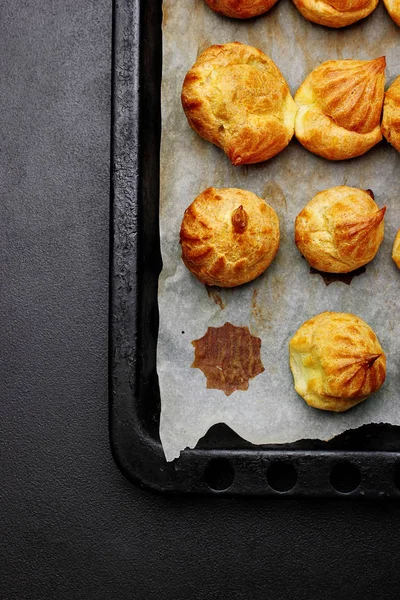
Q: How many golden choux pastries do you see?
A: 10